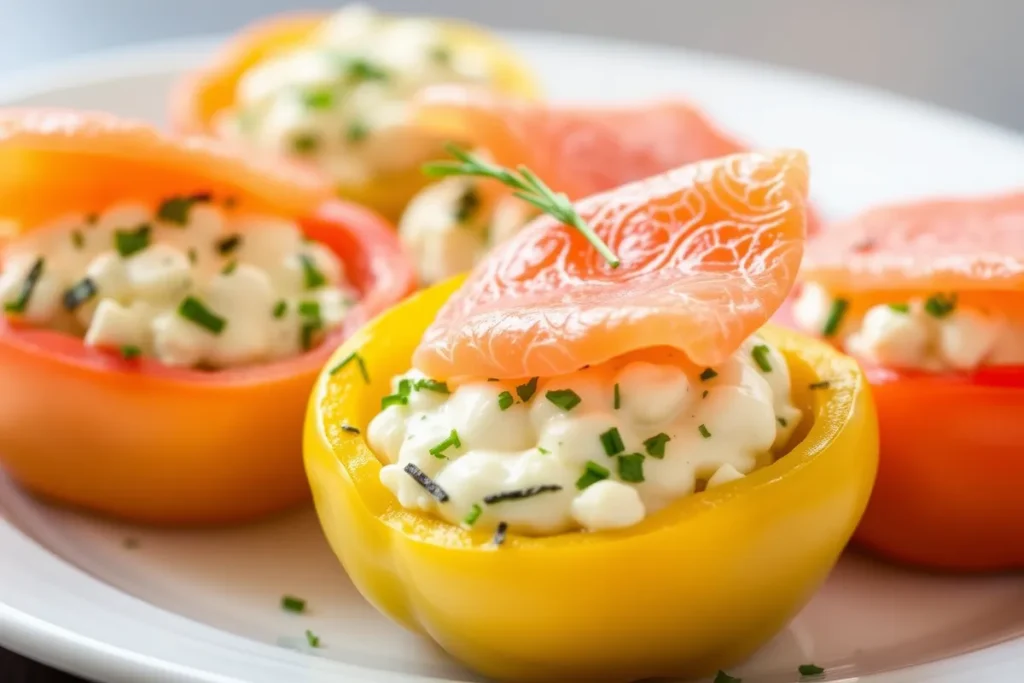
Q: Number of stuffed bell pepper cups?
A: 5